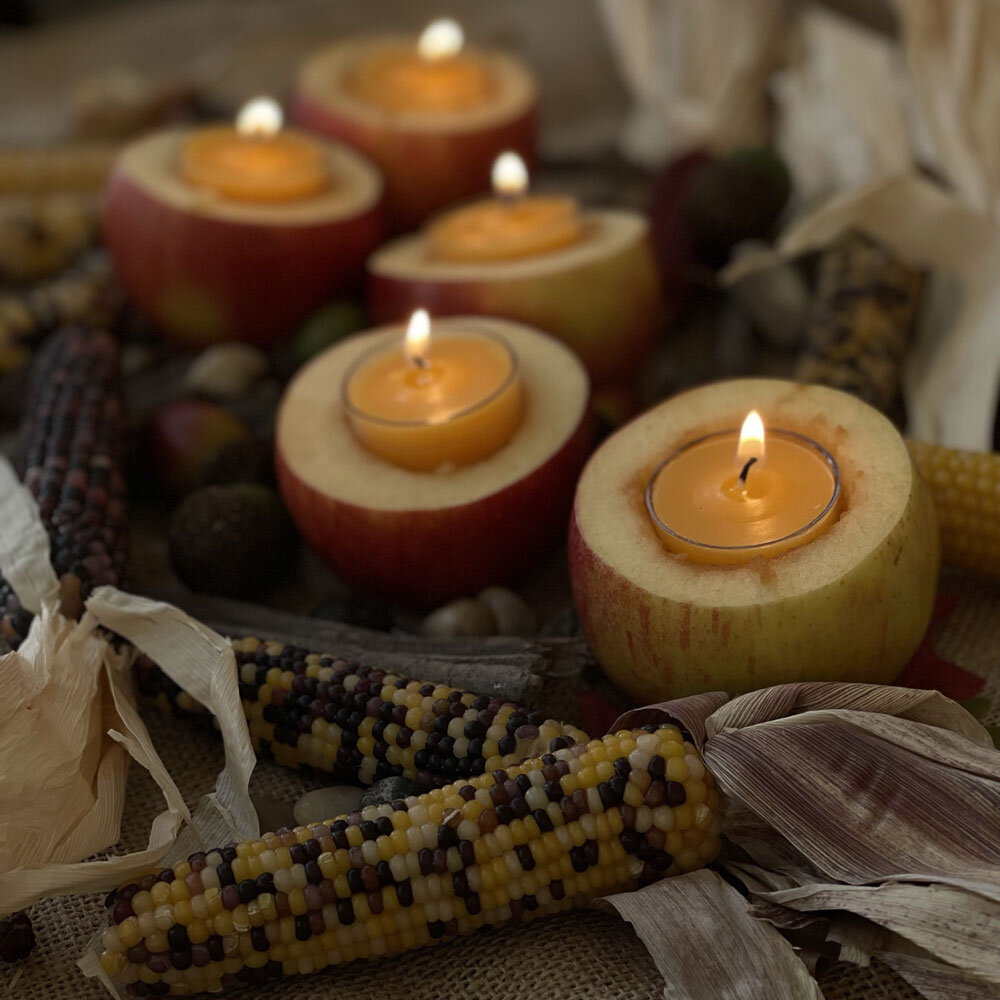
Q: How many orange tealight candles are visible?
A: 5